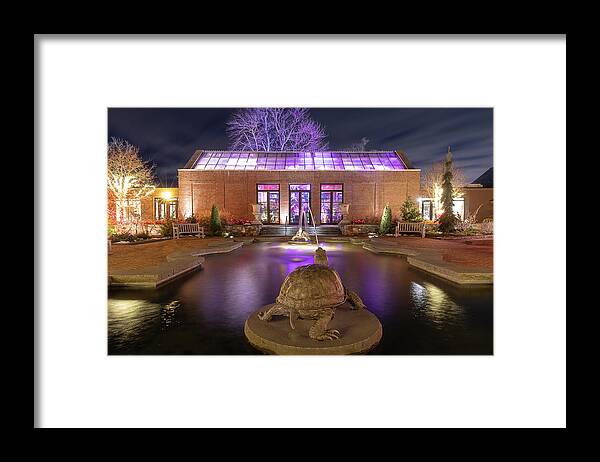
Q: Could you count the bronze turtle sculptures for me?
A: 2